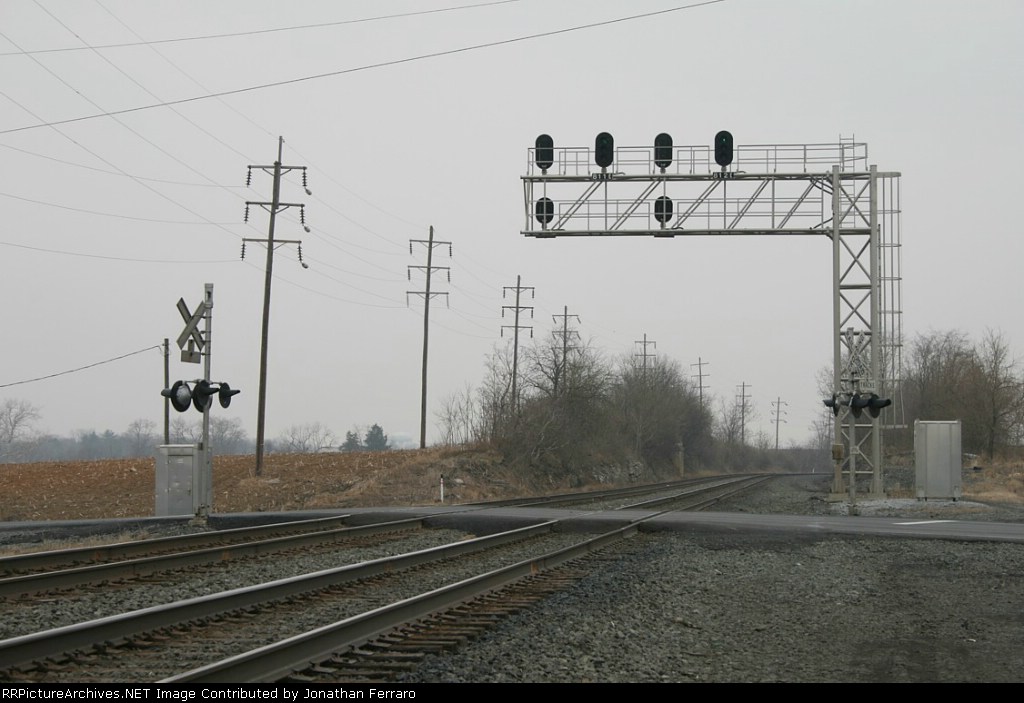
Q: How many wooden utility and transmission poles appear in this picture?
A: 9